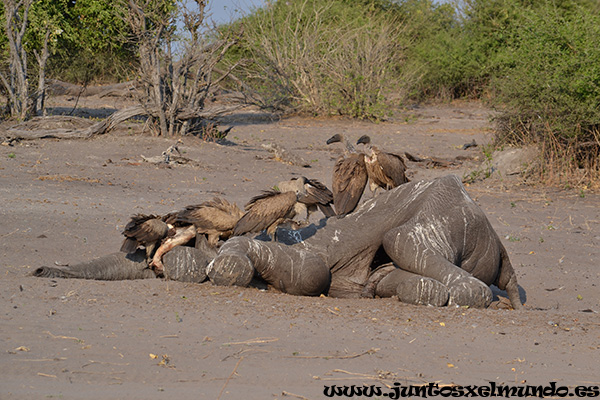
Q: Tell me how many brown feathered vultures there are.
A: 6